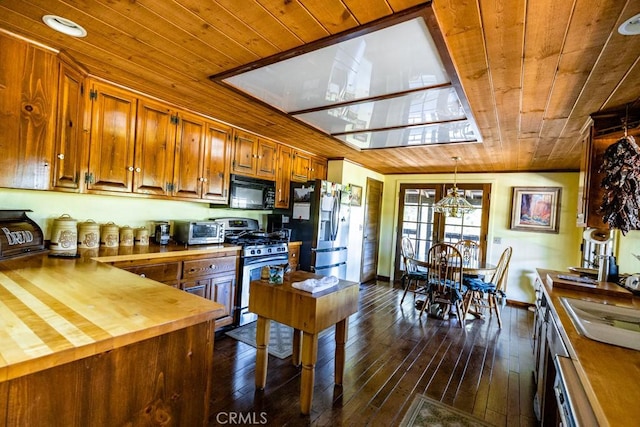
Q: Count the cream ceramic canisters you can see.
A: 5